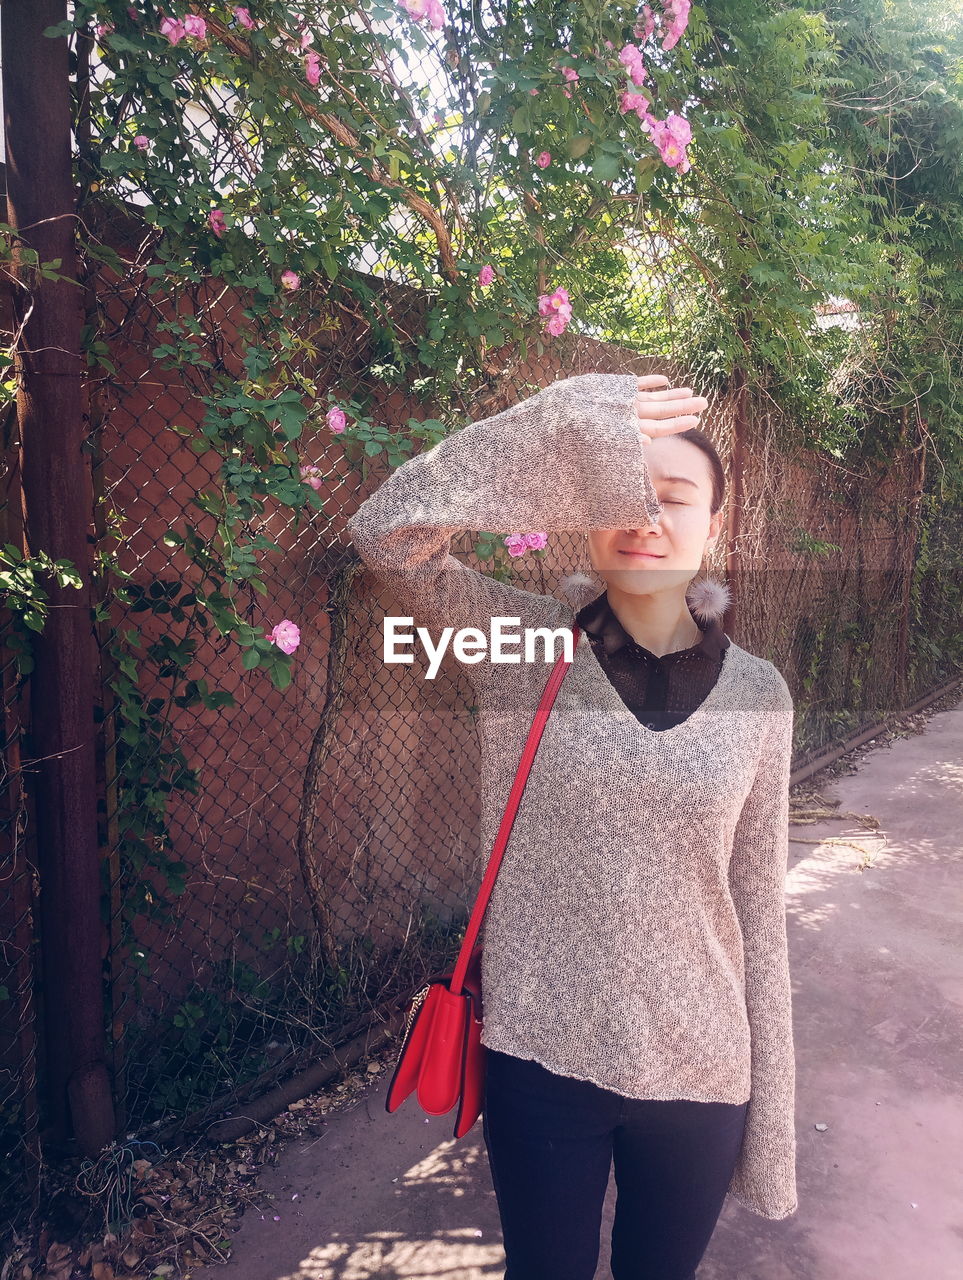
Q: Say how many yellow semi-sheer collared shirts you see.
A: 0